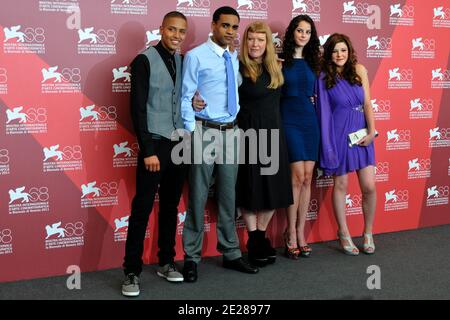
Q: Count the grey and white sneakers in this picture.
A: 2